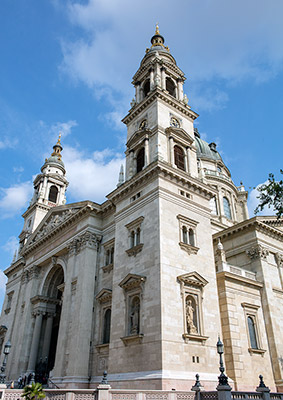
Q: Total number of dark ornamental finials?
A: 3